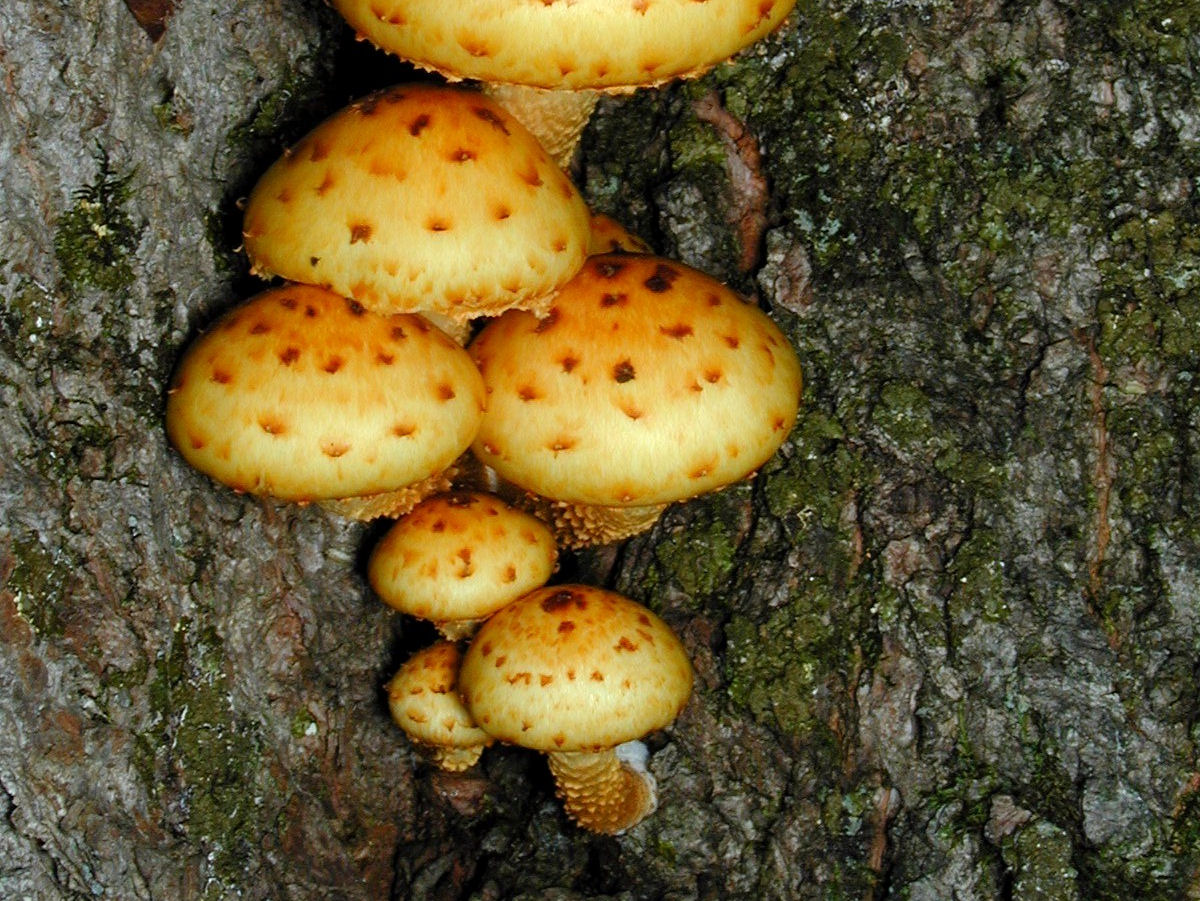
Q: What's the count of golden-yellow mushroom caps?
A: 8